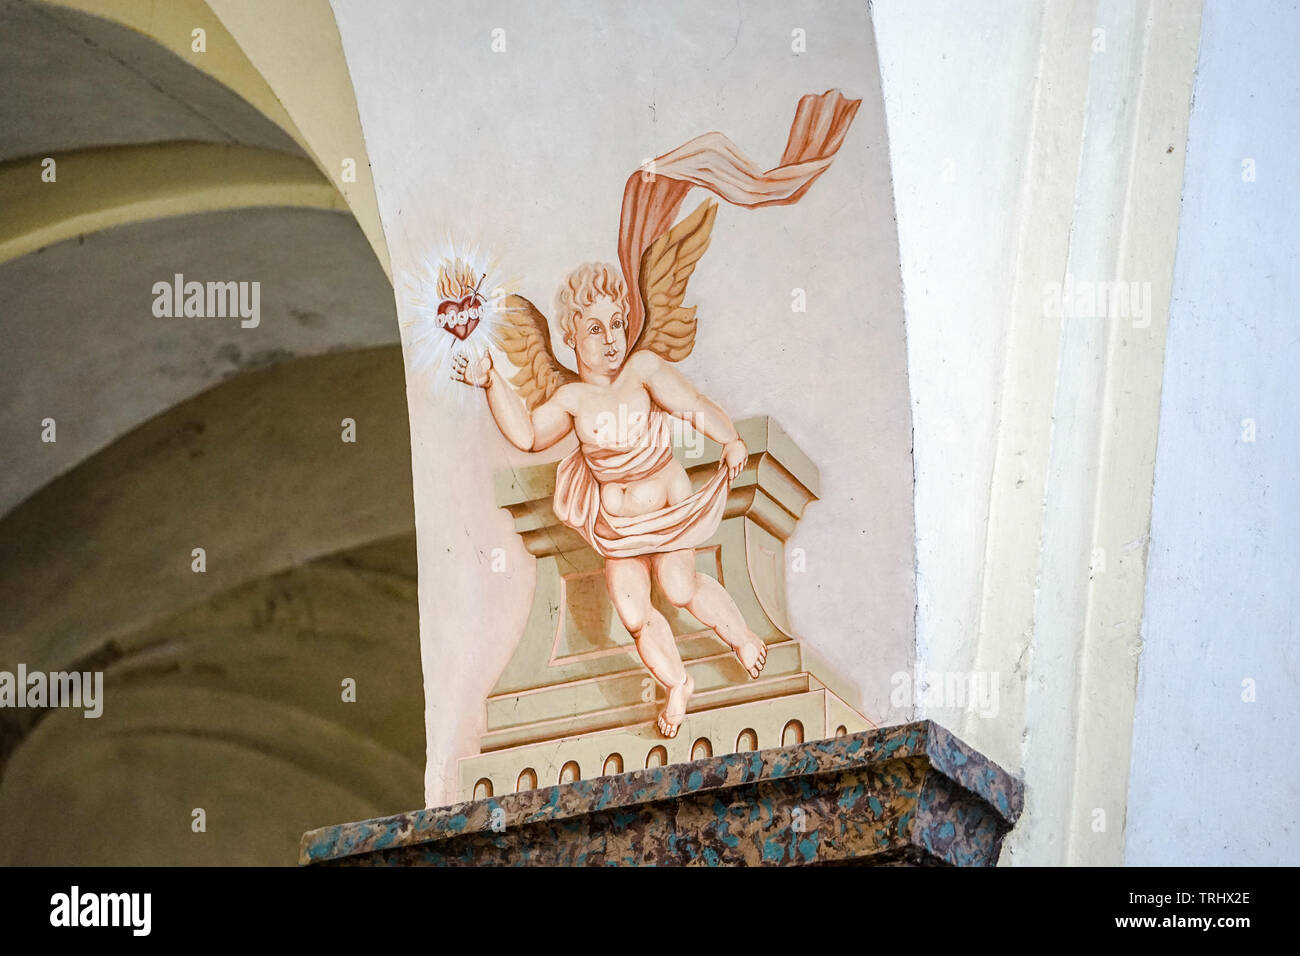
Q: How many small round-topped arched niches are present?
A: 9